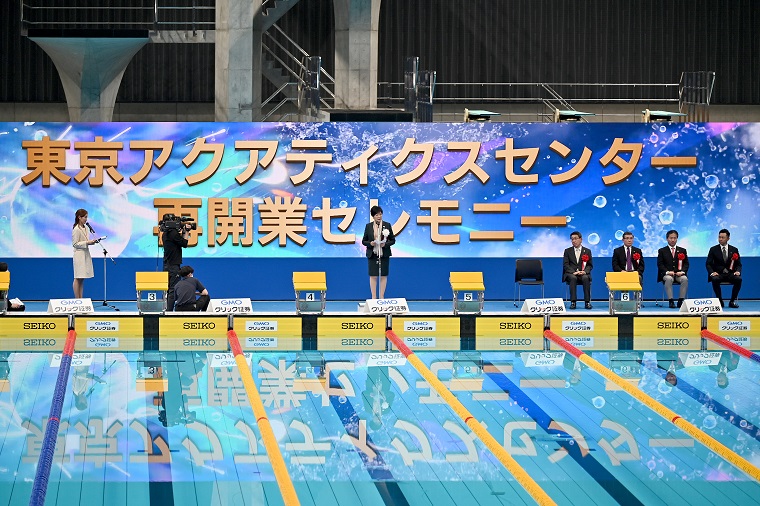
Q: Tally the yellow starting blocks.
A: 5